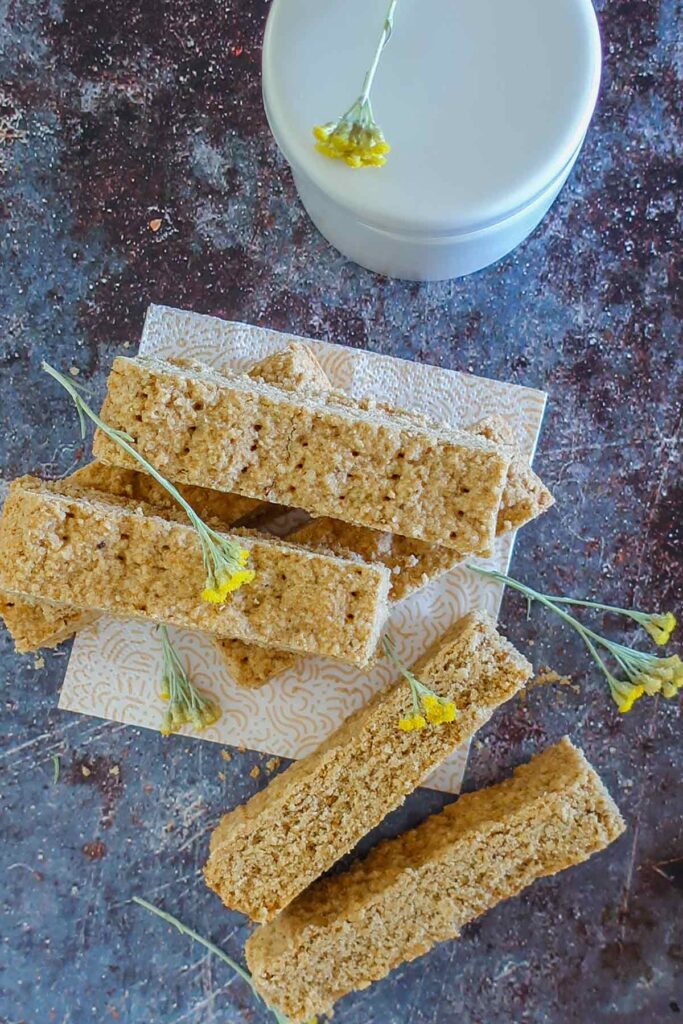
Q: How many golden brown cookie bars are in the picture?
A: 6